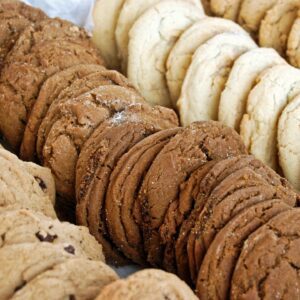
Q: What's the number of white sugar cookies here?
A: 8